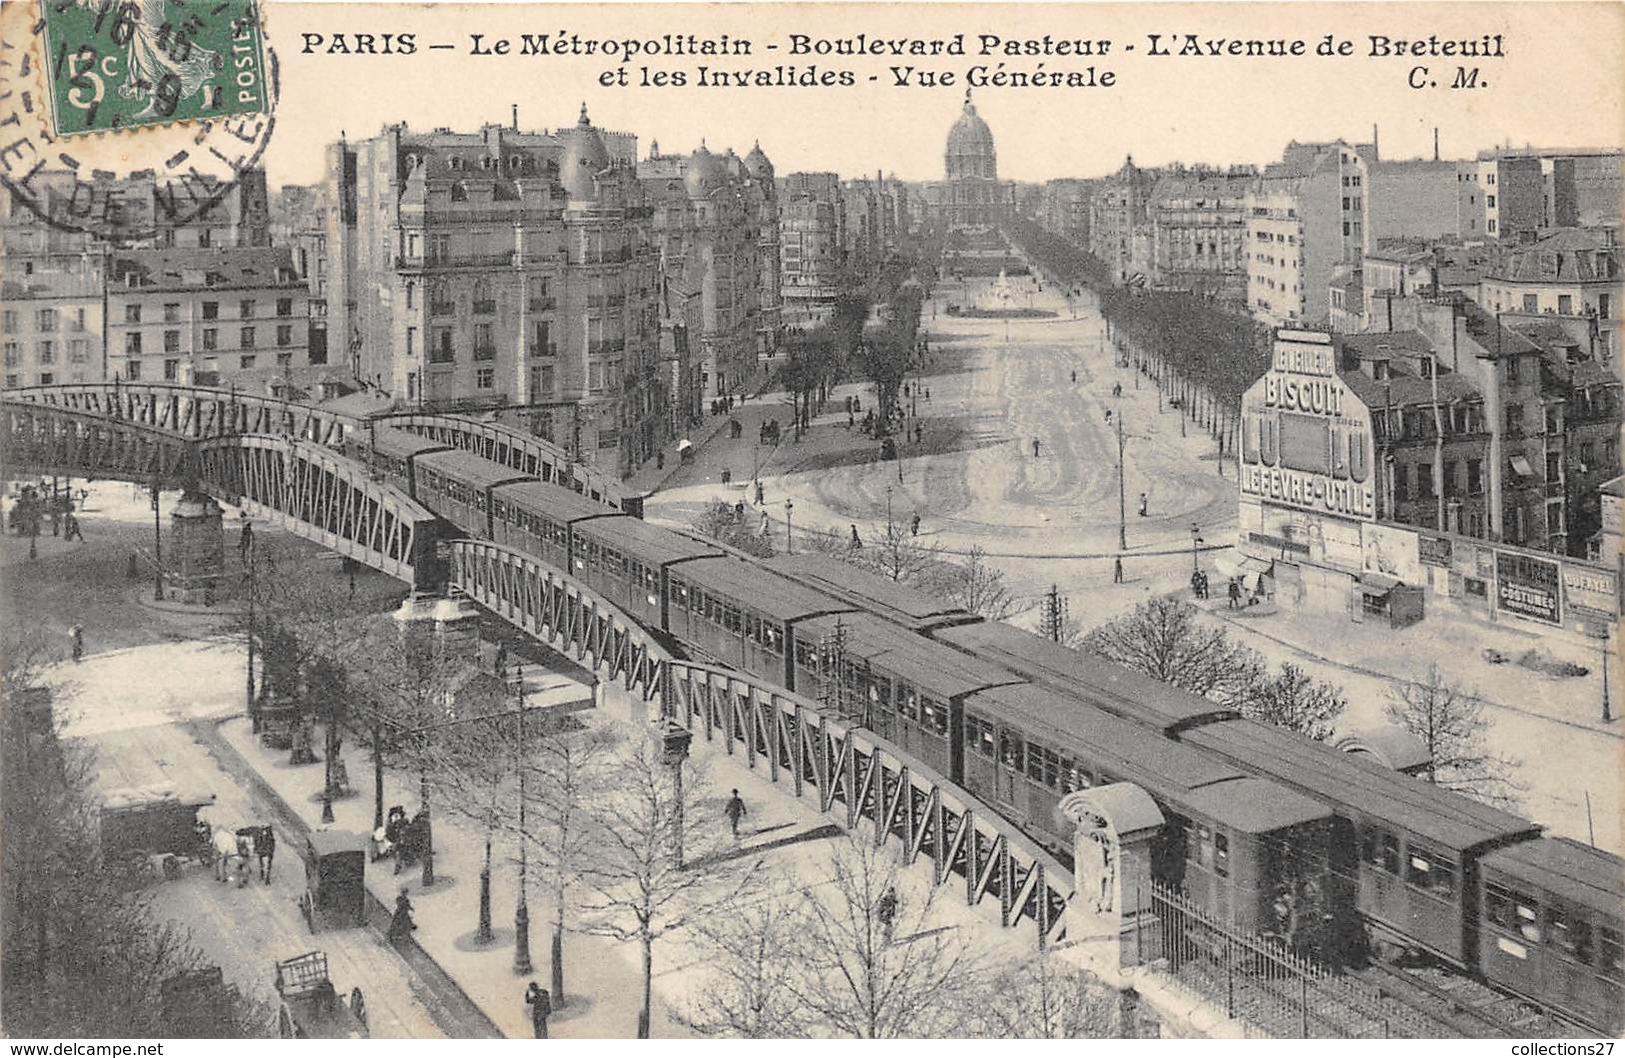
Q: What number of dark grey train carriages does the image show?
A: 11